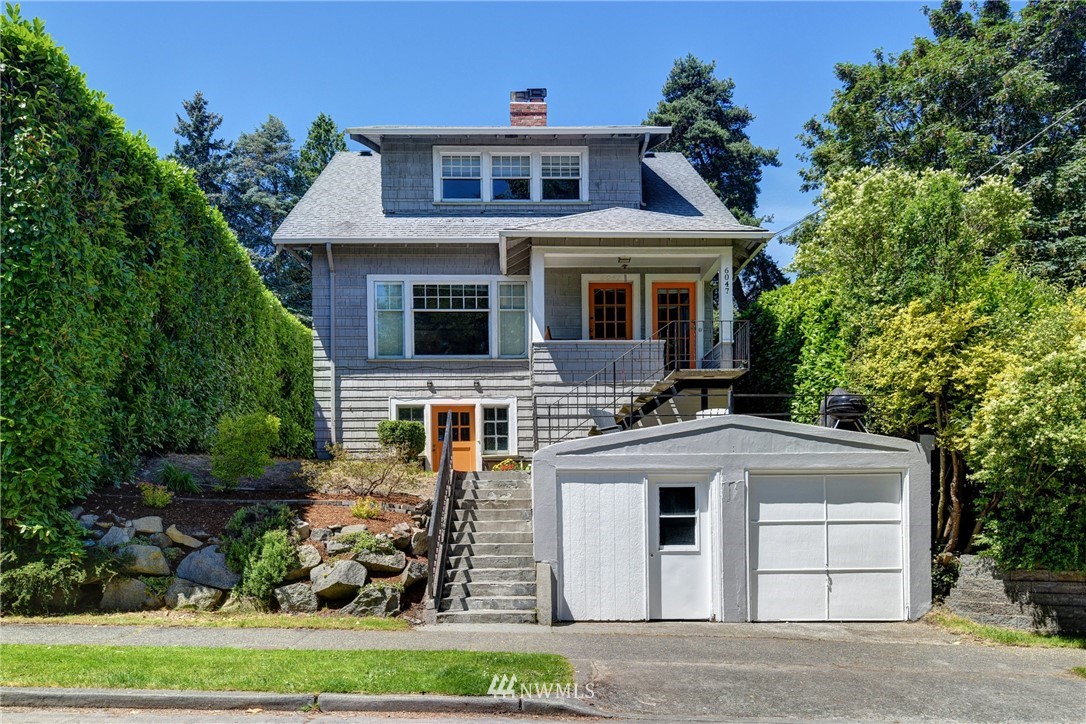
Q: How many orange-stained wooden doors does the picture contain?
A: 3